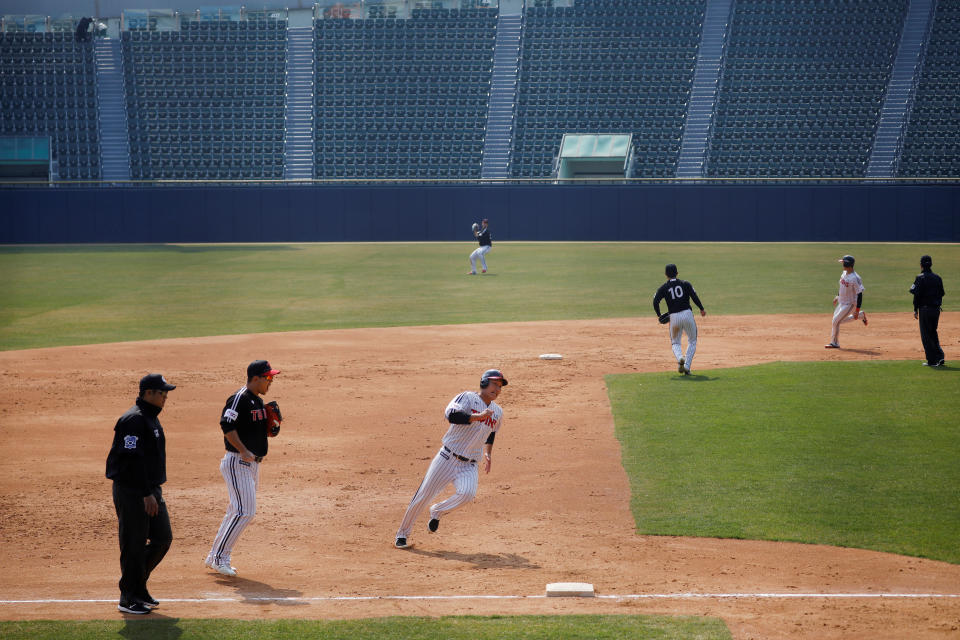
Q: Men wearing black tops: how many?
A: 5